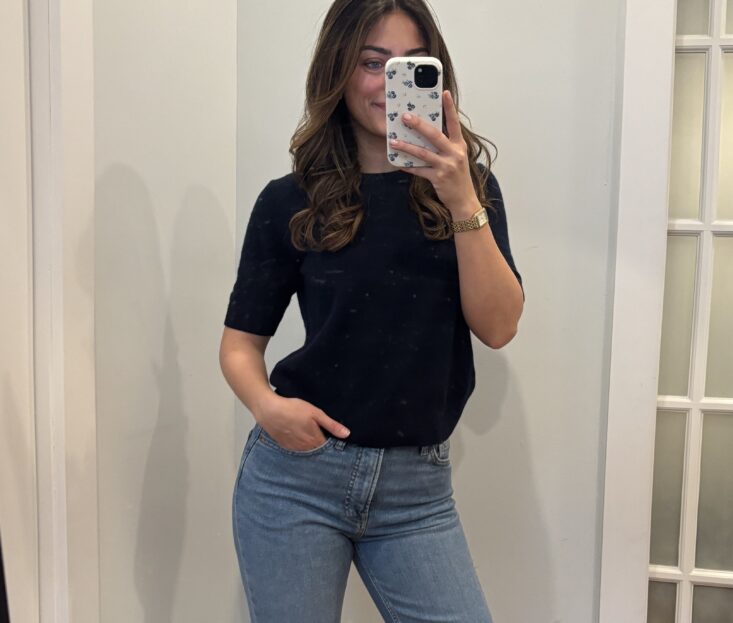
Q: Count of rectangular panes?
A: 10